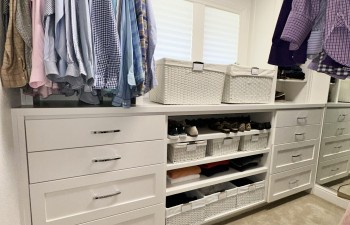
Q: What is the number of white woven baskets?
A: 8